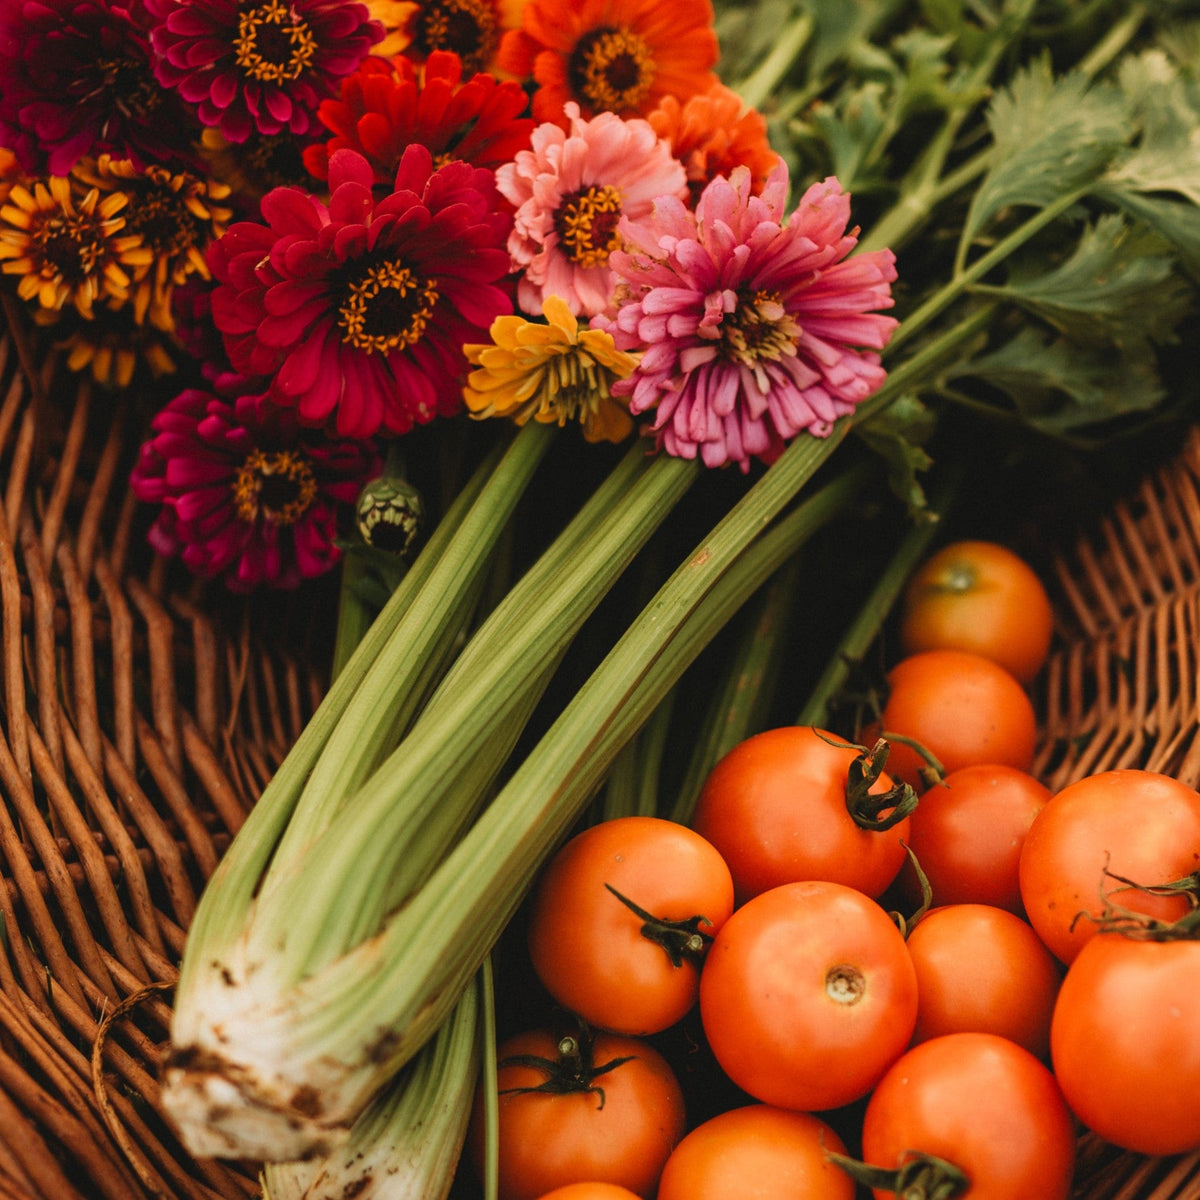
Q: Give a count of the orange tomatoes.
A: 13